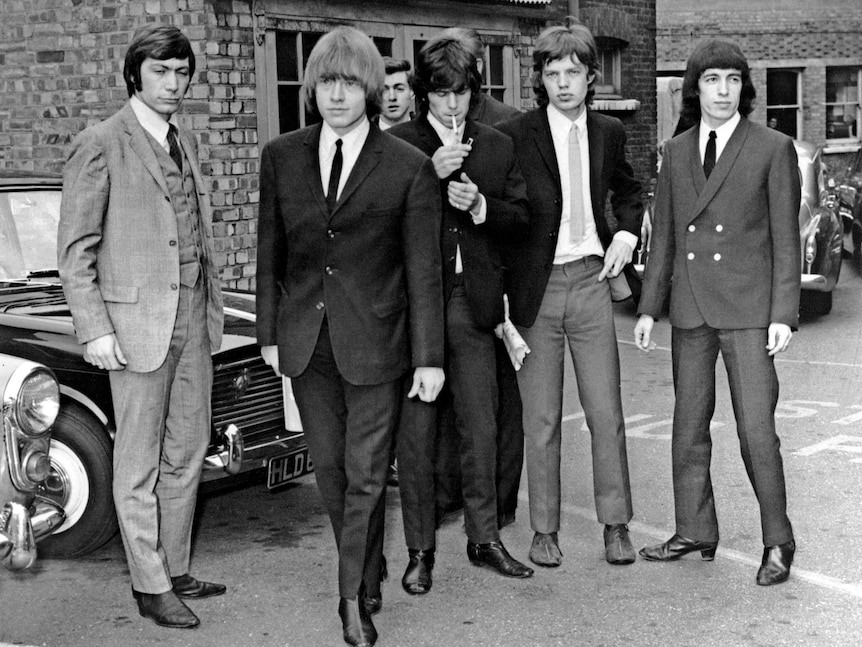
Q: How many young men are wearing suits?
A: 5